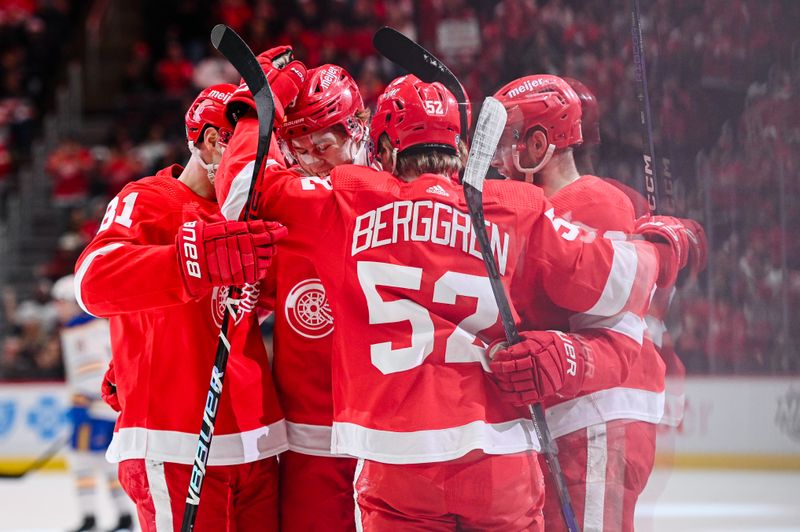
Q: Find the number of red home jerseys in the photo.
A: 4